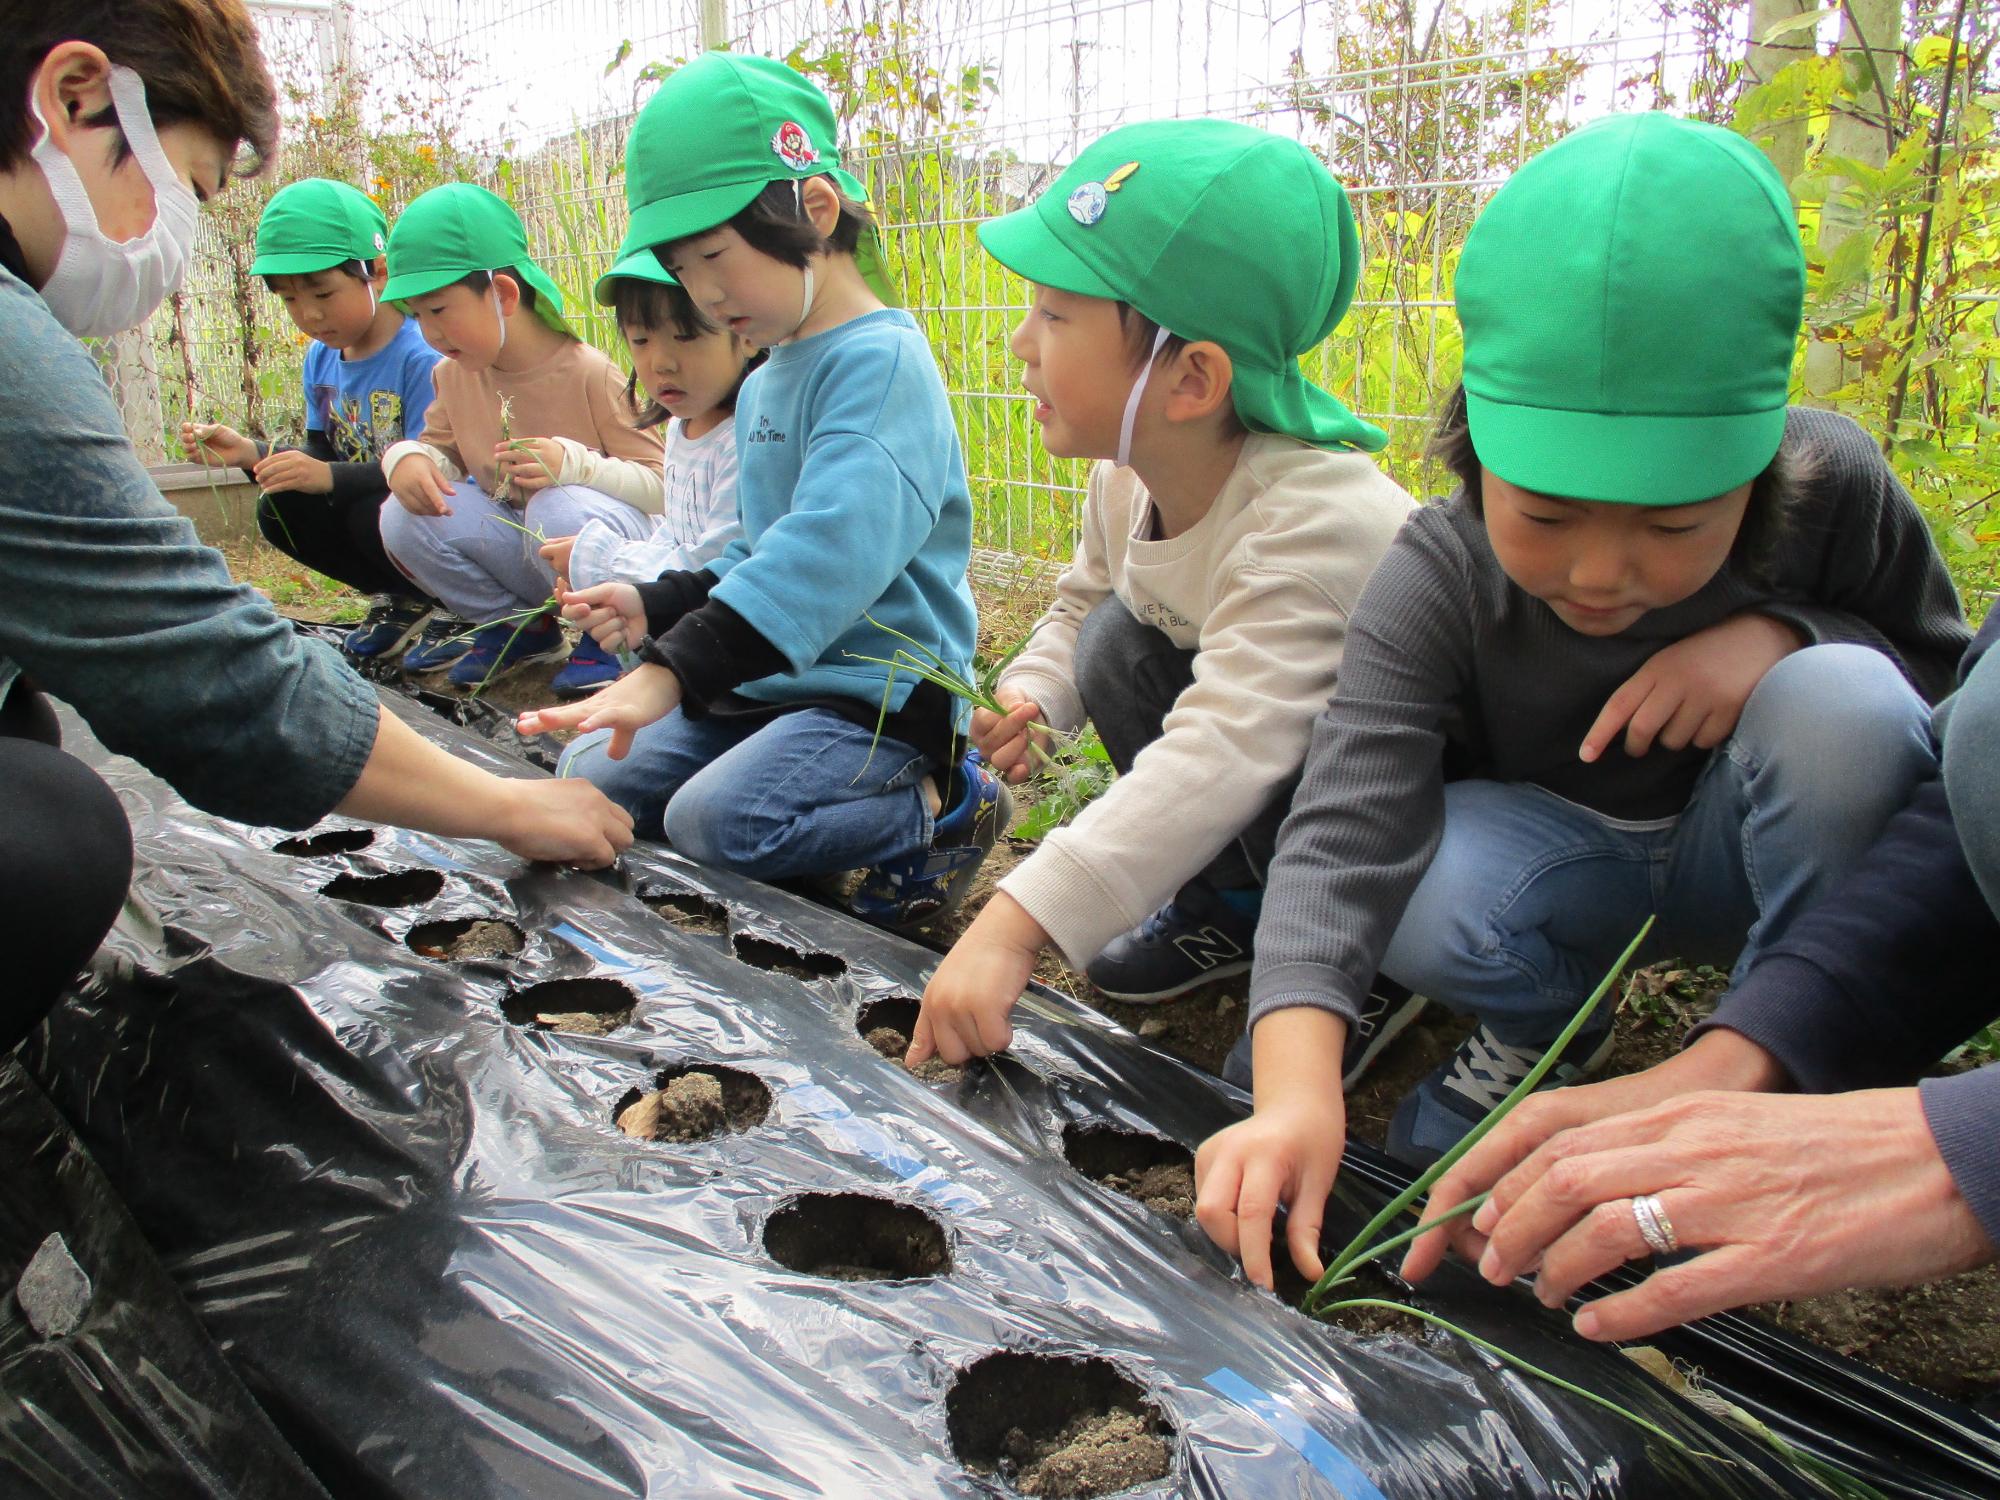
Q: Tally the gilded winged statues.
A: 0